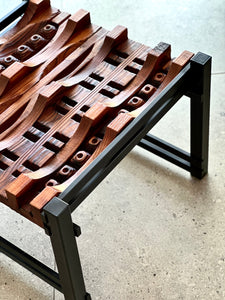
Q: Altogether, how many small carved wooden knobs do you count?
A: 12